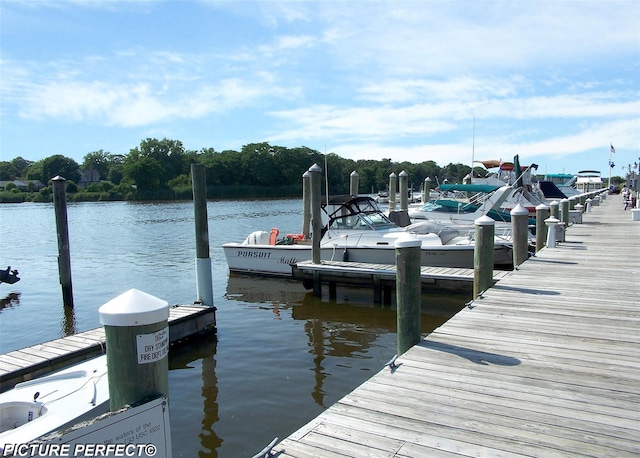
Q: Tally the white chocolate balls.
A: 0